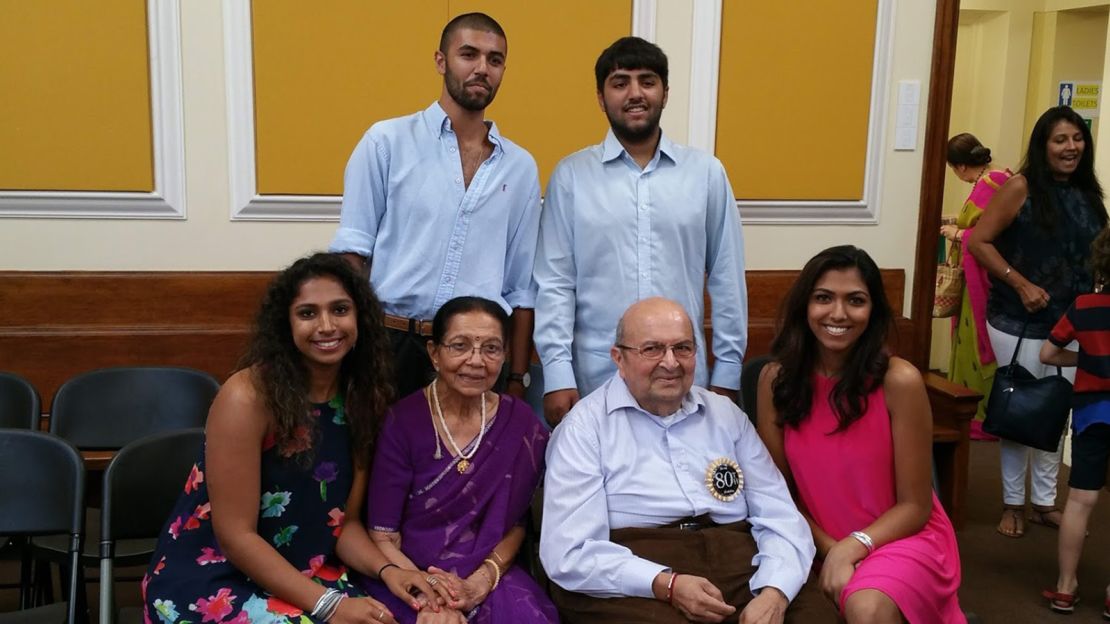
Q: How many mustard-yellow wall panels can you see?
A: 3